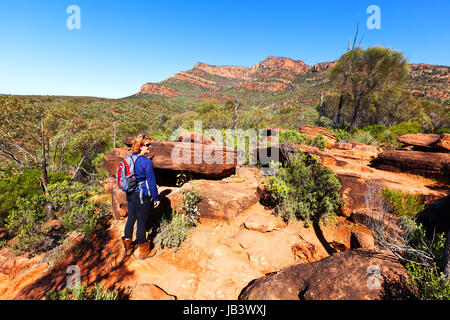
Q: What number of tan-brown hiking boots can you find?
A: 2